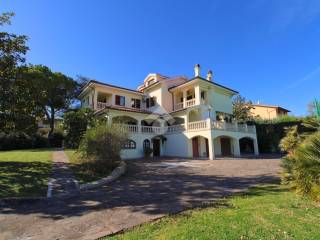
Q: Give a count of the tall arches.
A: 3